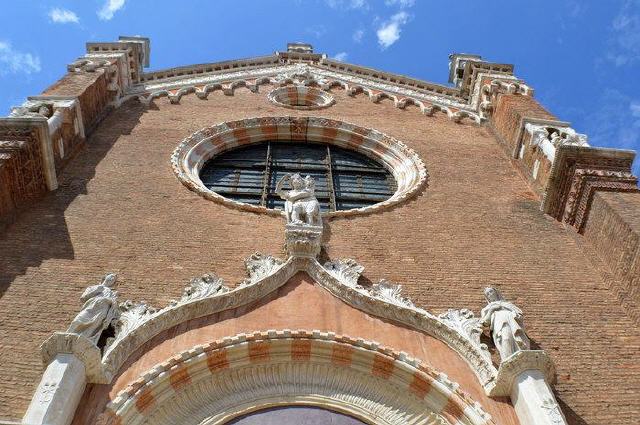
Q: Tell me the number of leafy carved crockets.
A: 6